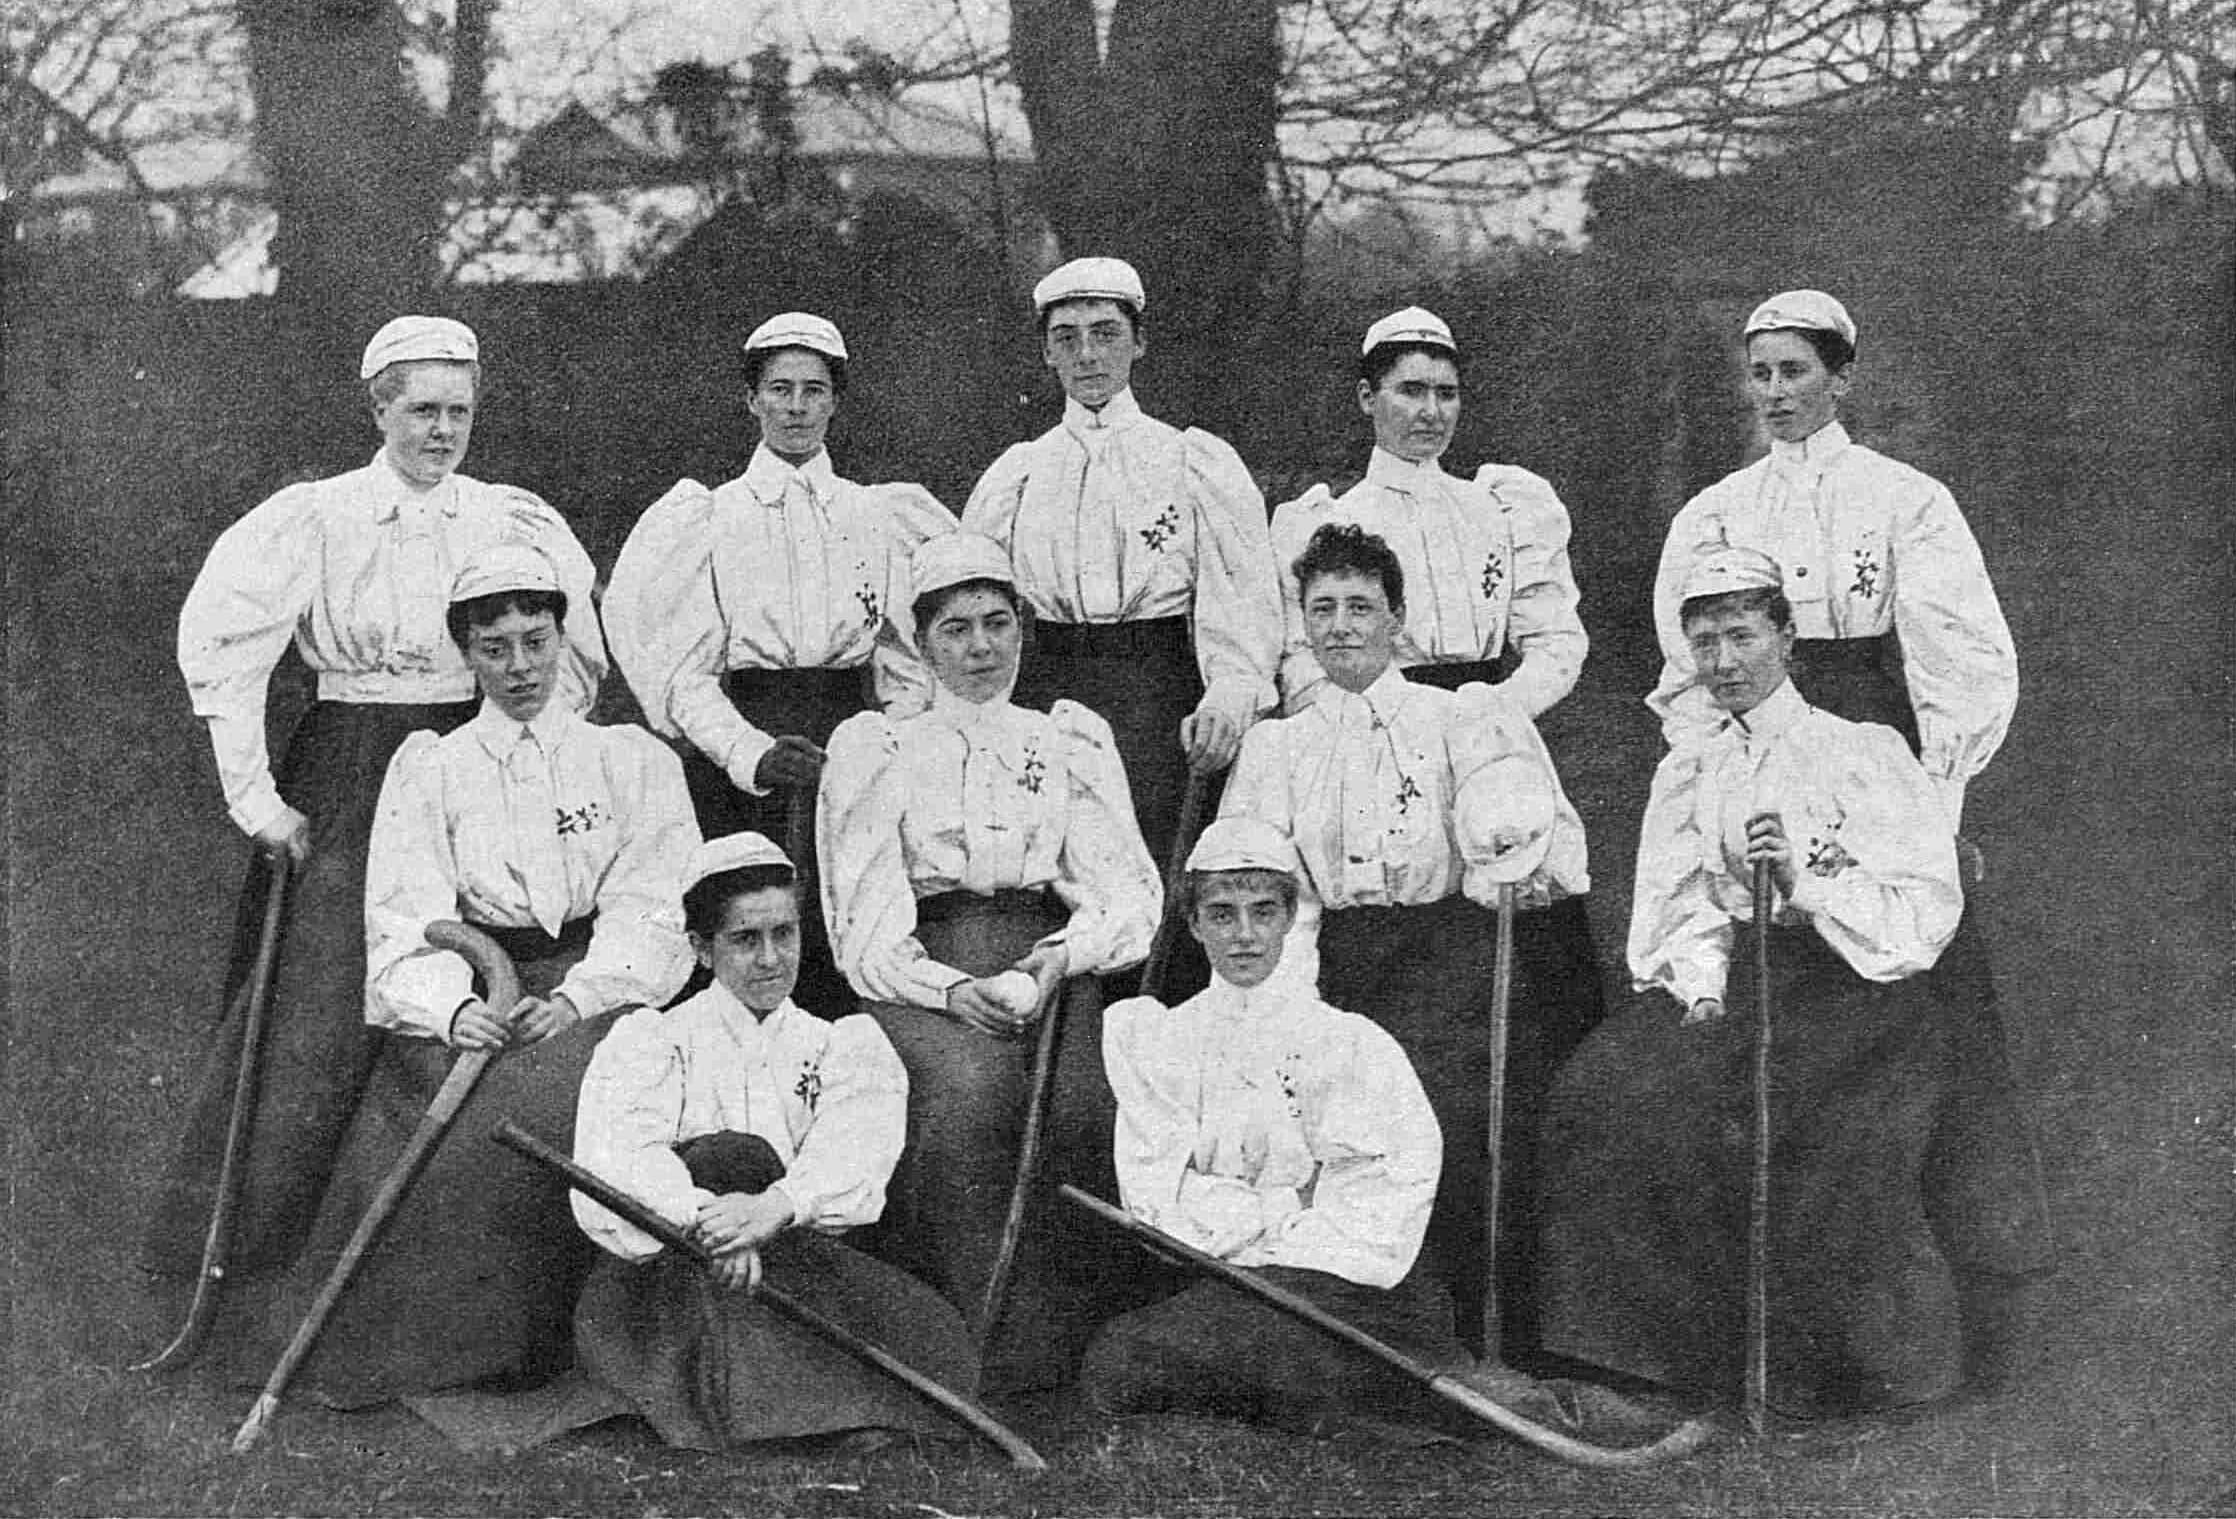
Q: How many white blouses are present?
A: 11